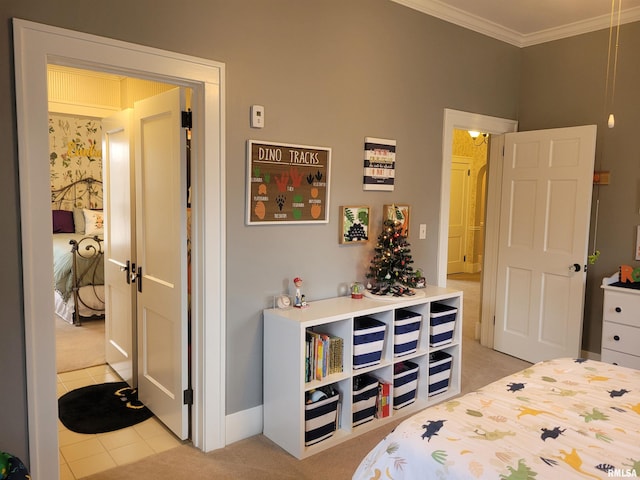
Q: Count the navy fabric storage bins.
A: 7